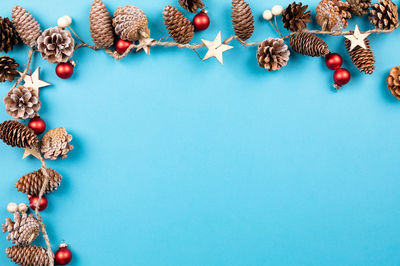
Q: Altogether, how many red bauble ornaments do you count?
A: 8